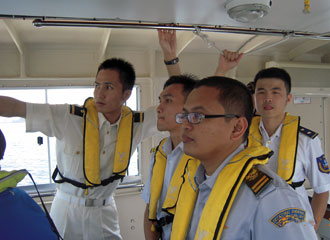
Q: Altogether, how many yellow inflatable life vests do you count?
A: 4